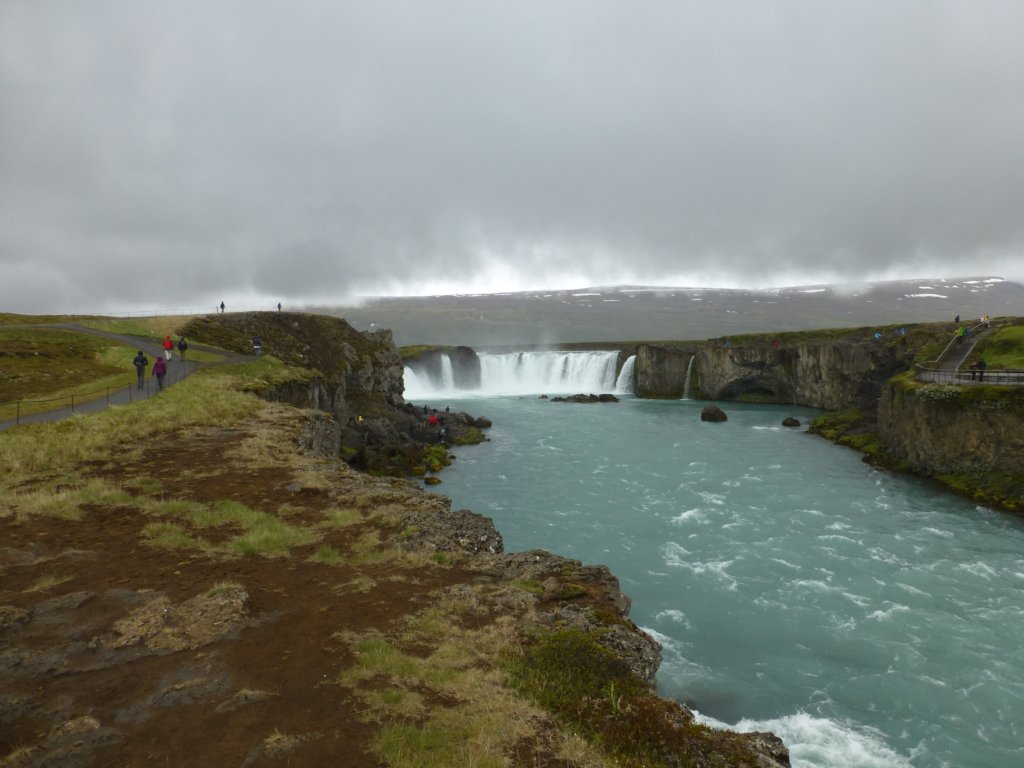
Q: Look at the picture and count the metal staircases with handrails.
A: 1